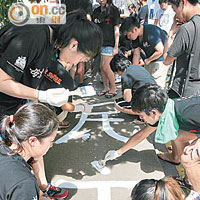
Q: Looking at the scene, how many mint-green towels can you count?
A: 1